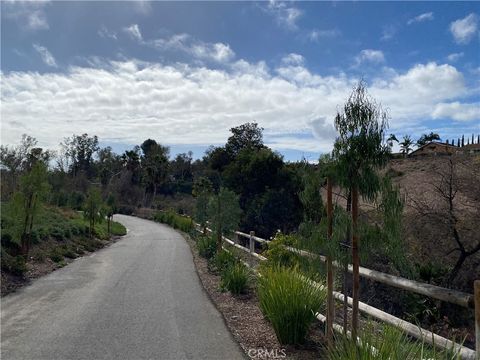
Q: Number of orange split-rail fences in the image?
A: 0